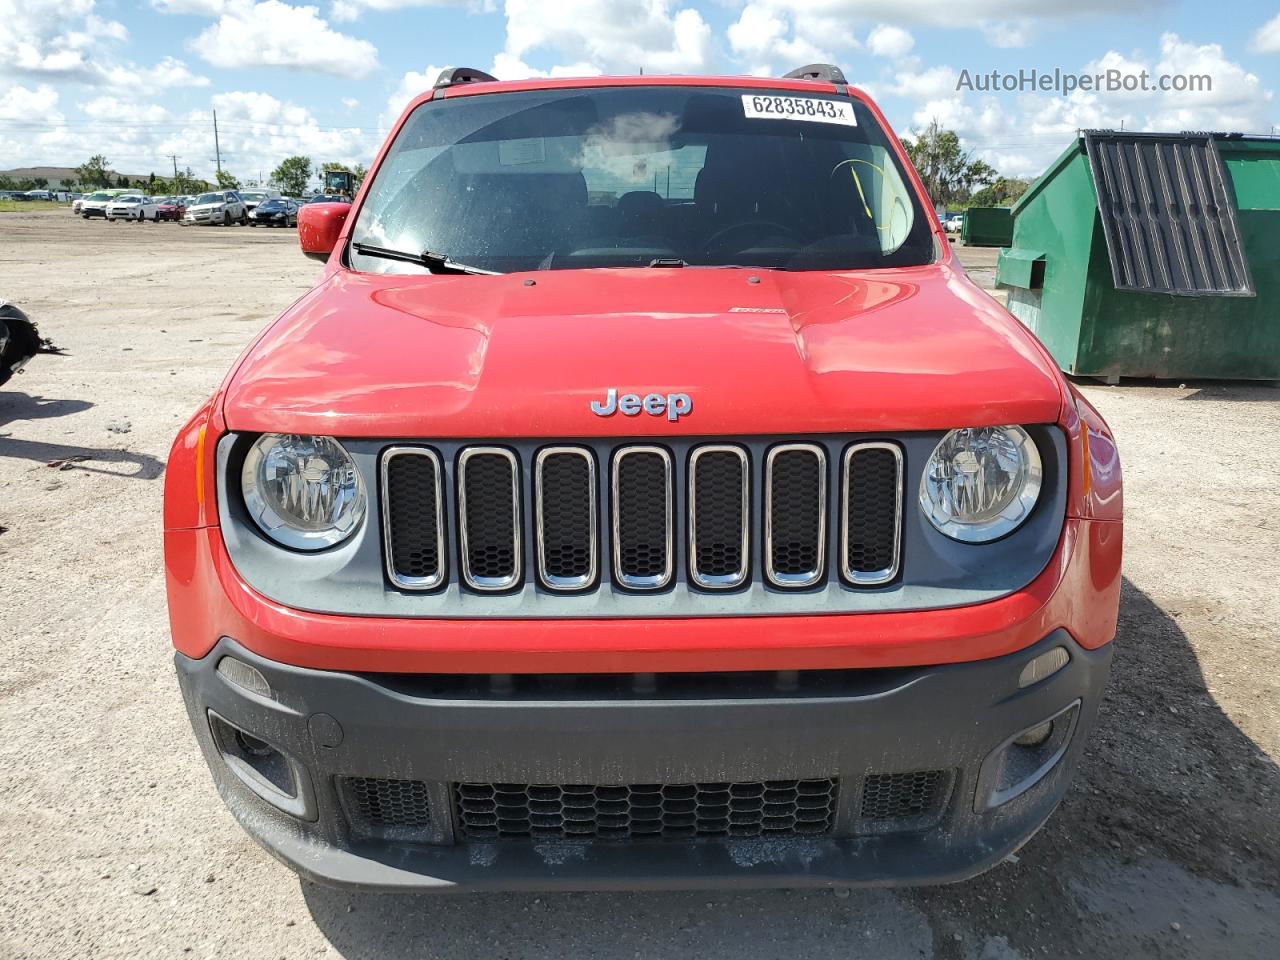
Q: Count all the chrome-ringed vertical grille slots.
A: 7